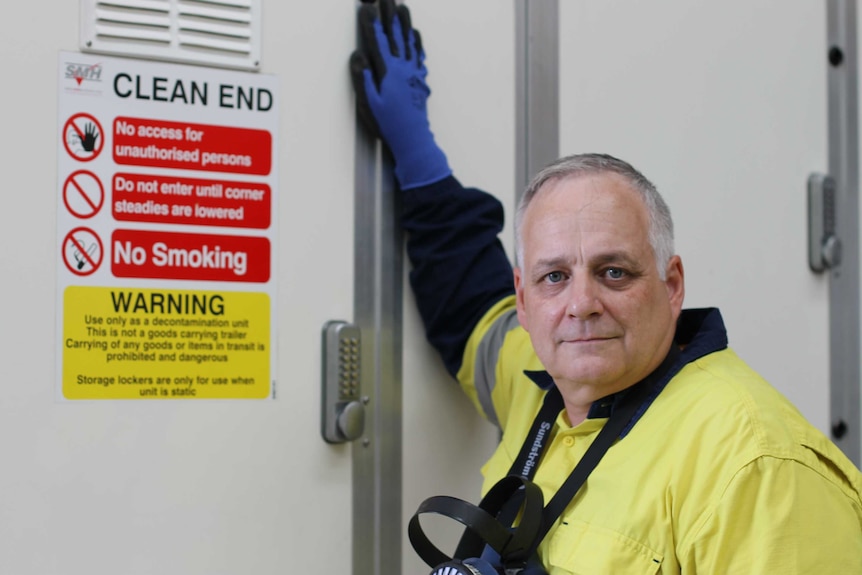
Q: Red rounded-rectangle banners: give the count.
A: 3